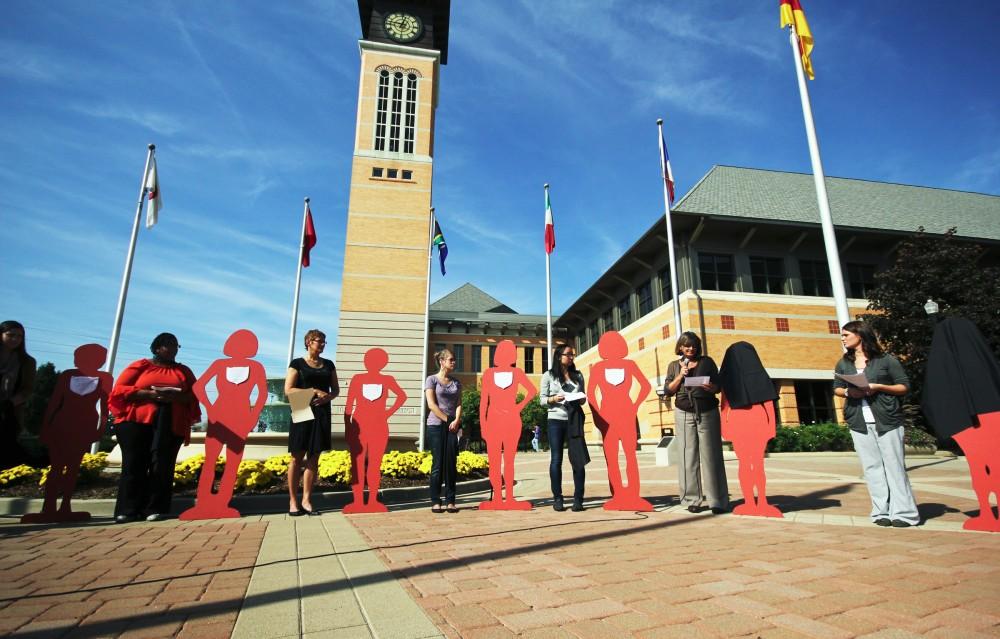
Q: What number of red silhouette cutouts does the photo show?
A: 7